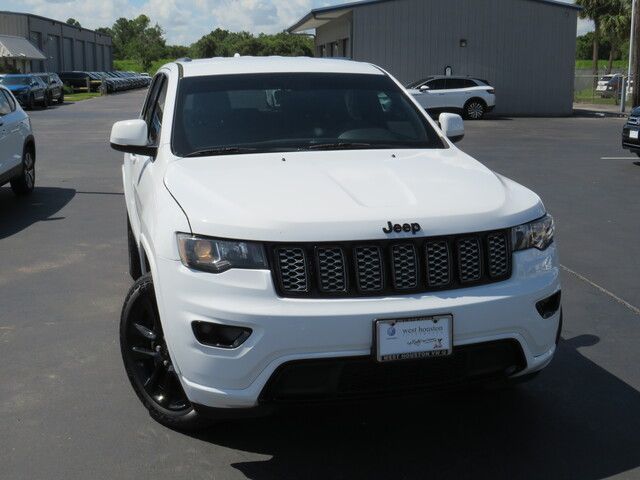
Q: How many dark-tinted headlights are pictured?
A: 2